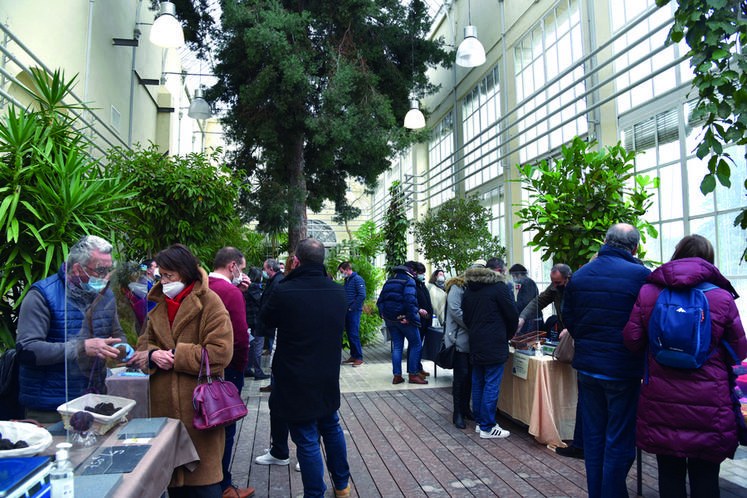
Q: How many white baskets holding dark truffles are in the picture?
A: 2